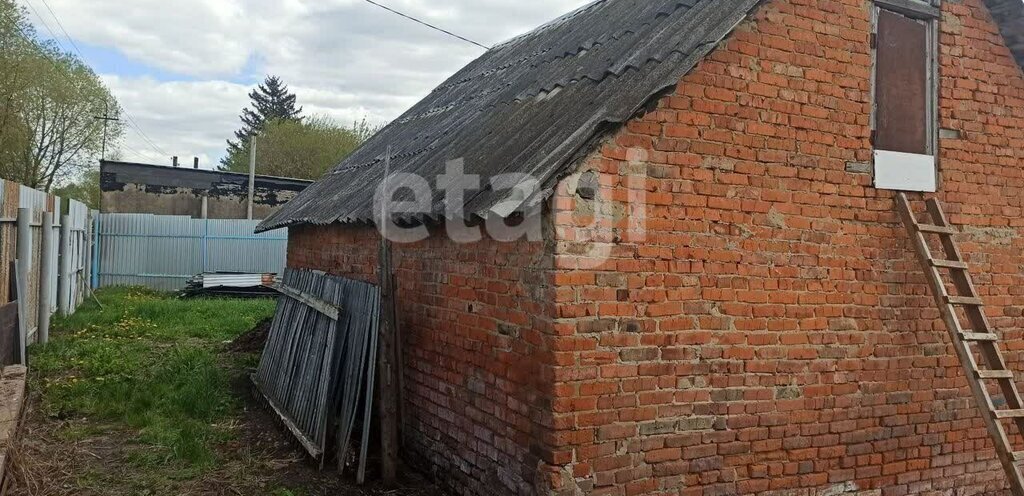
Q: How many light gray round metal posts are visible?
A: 3